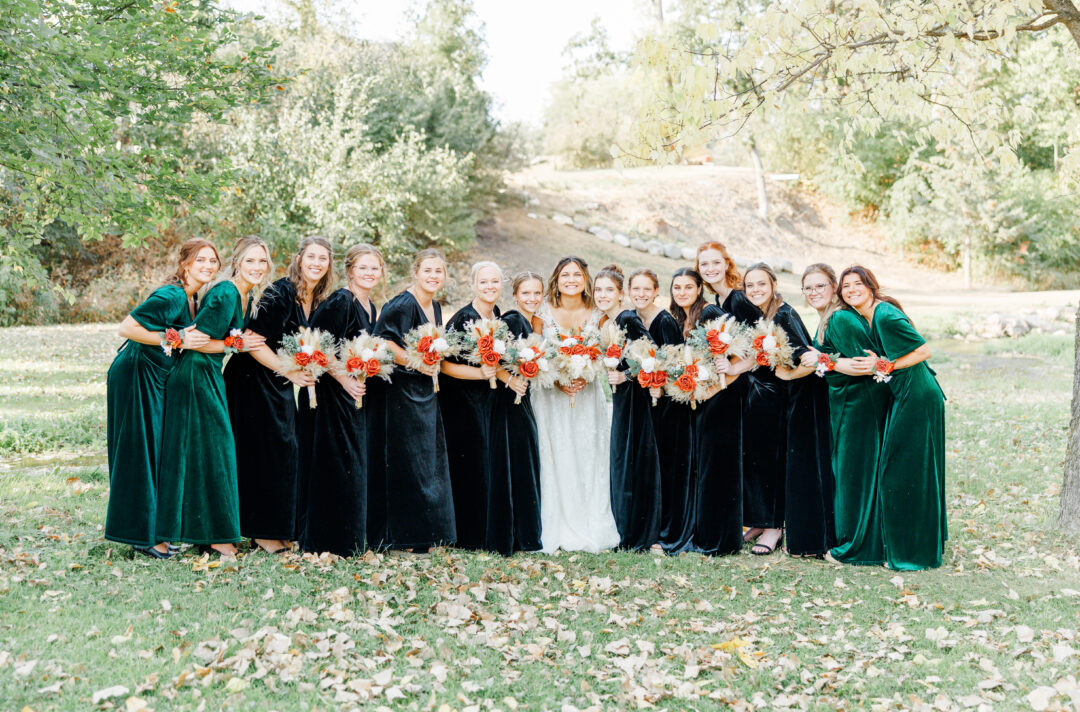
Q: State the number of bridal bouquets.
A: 11